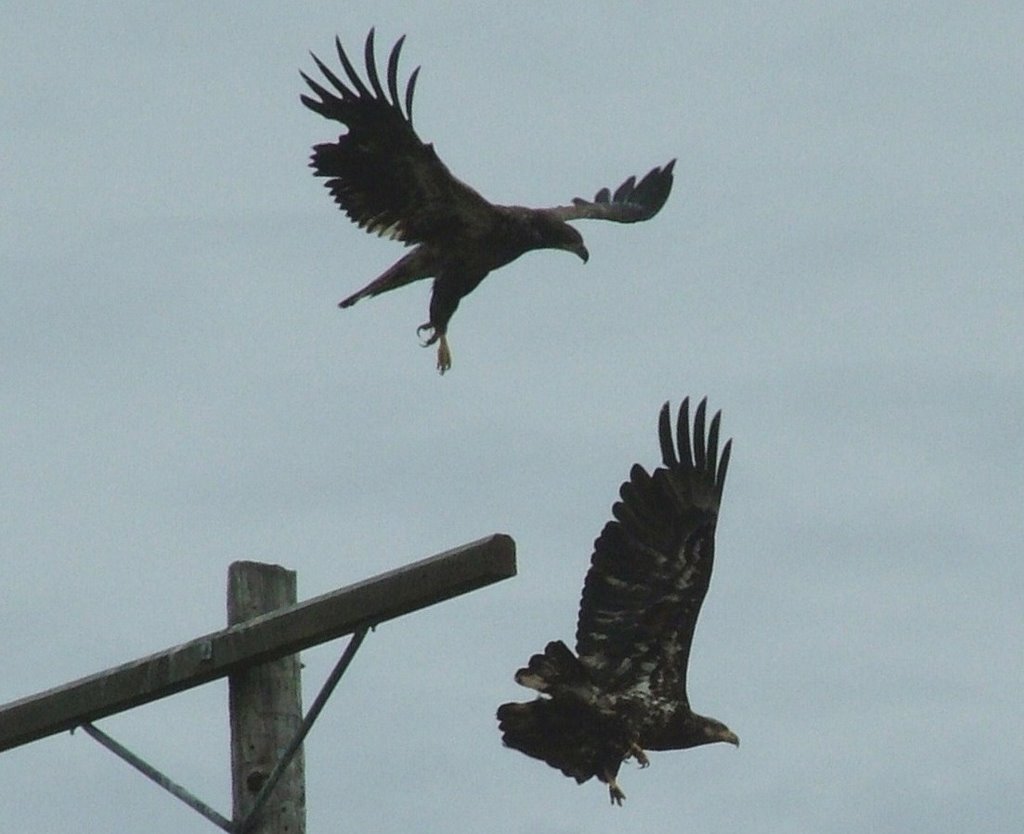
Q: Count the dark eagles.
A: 2